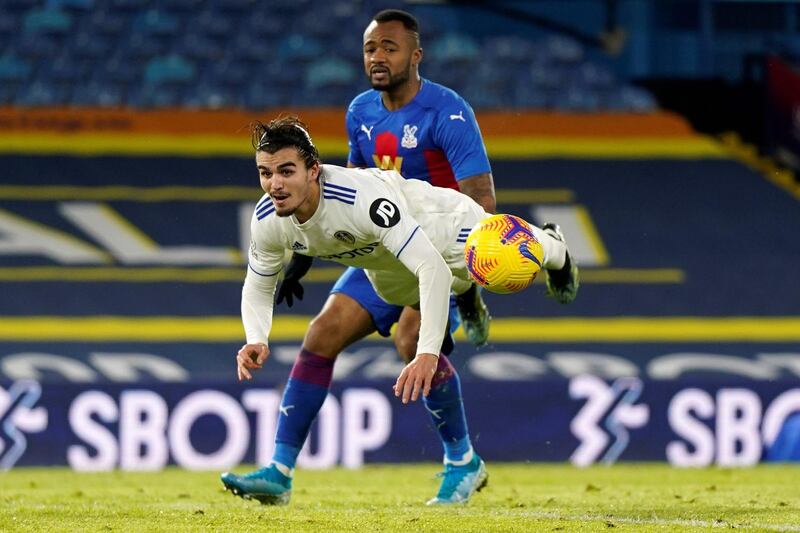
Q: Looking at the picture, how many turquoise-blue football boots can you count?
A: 2